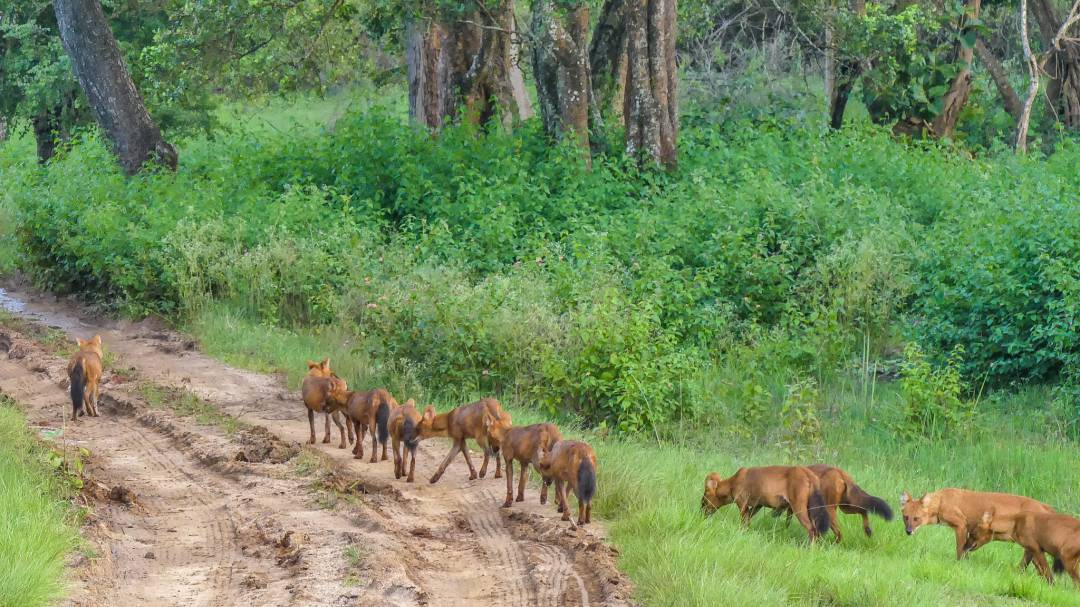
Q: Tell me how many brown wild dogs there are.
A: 11